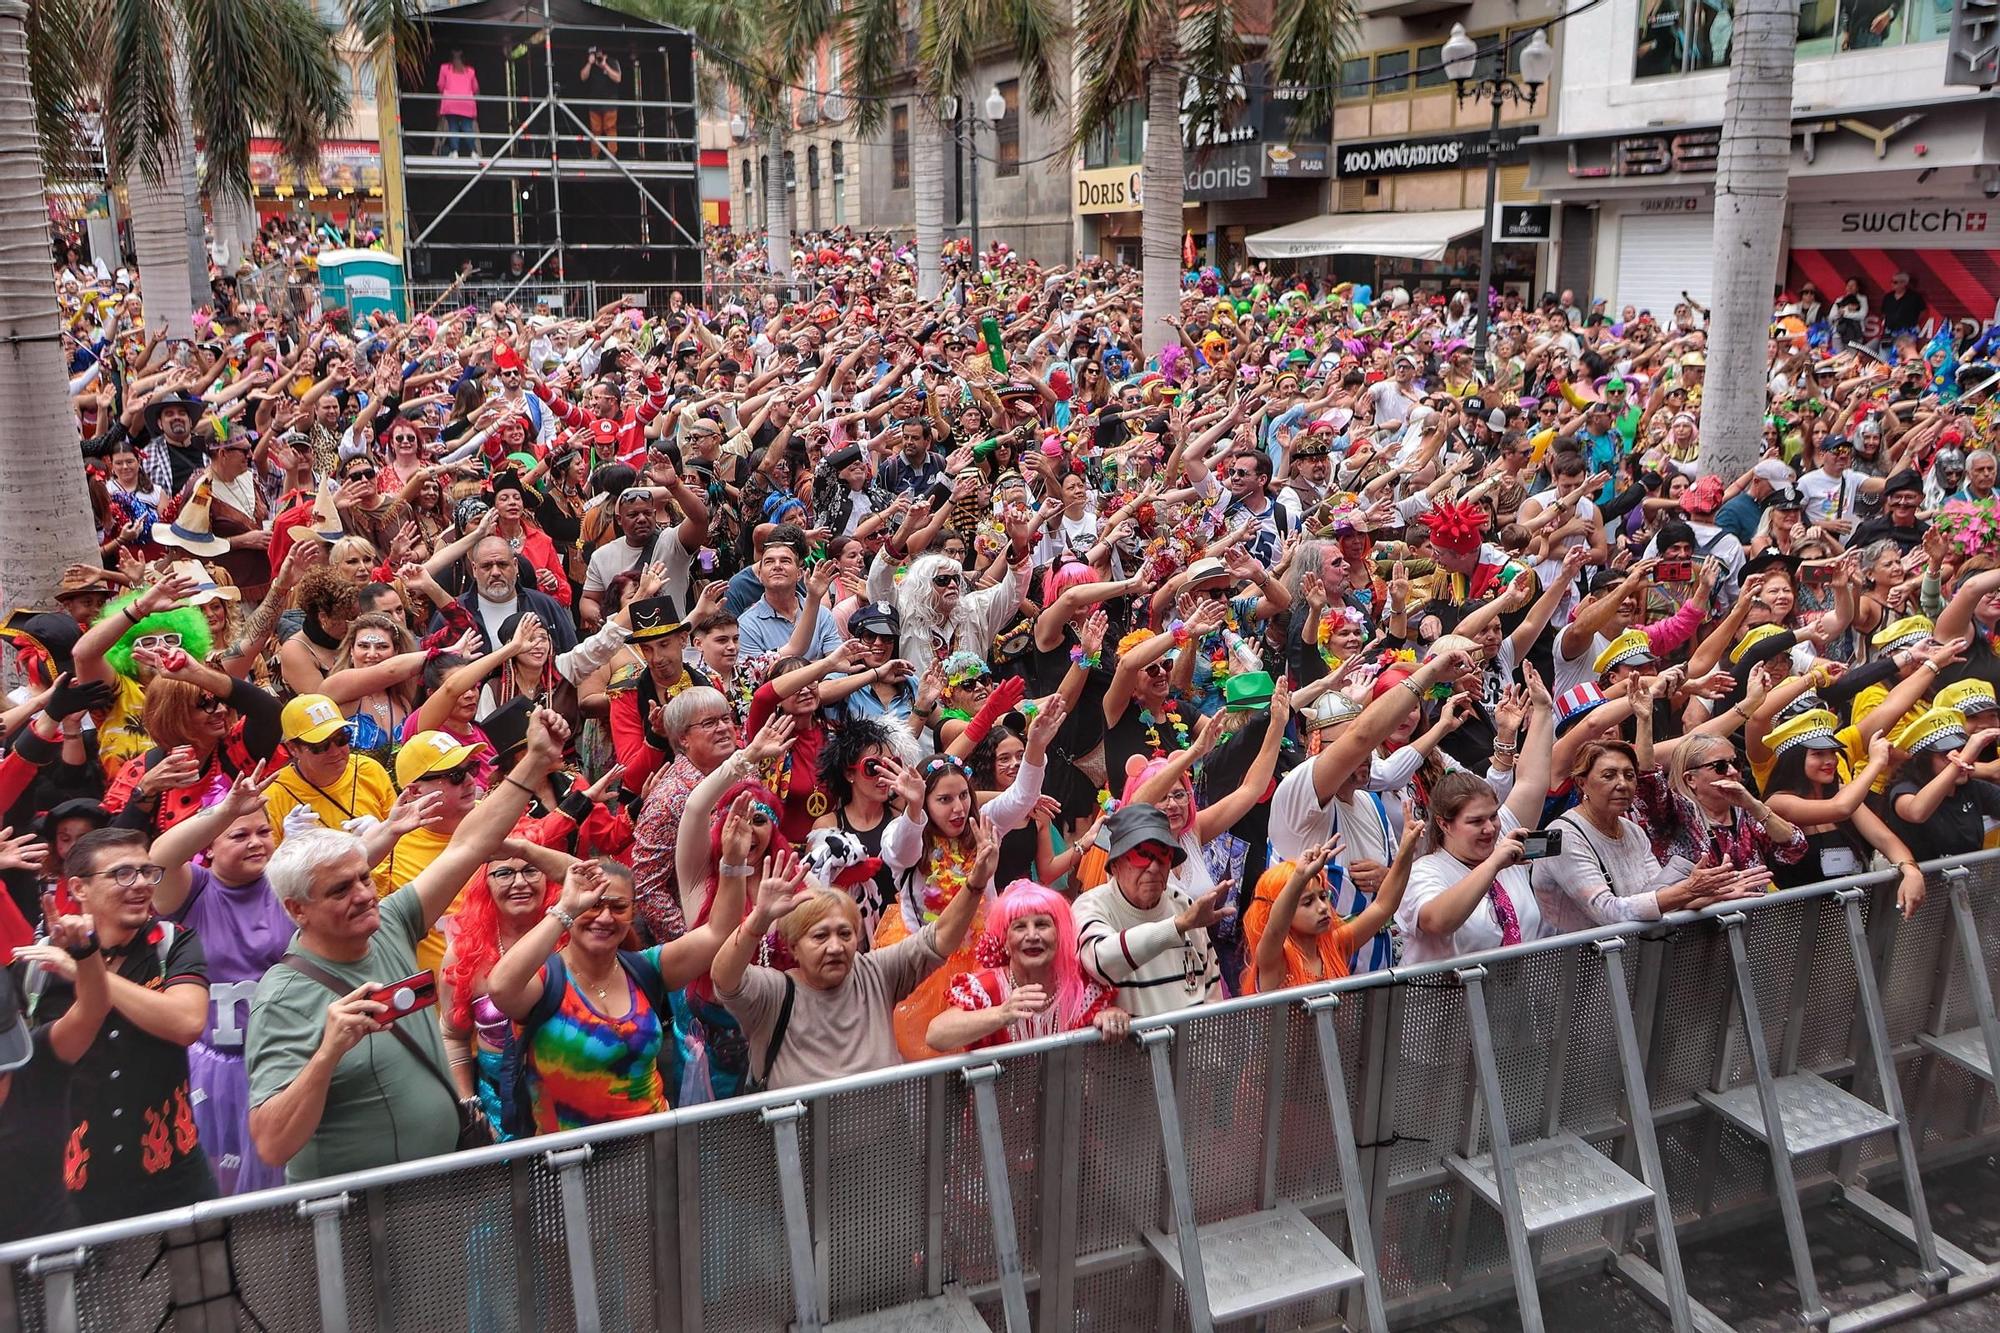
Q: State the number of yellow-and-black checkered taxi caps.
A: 7